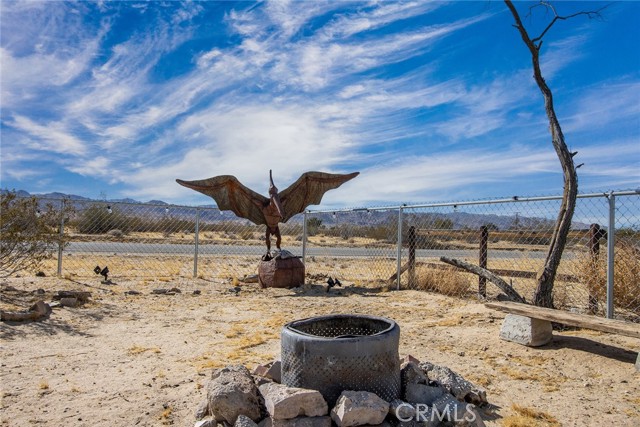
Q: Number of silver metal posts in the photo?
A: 5